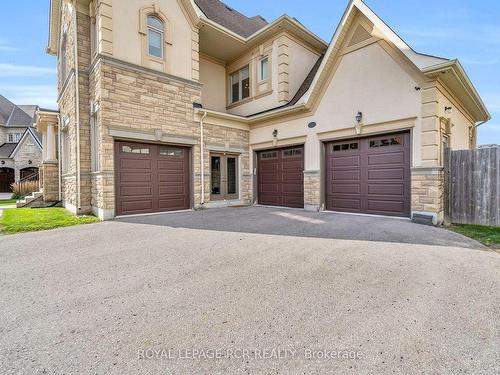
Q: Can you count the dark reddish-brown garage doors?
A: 3